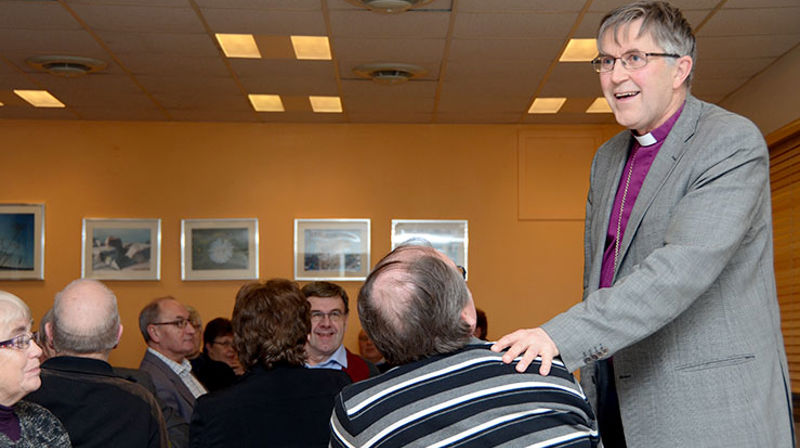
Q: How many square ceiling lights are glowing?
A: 8